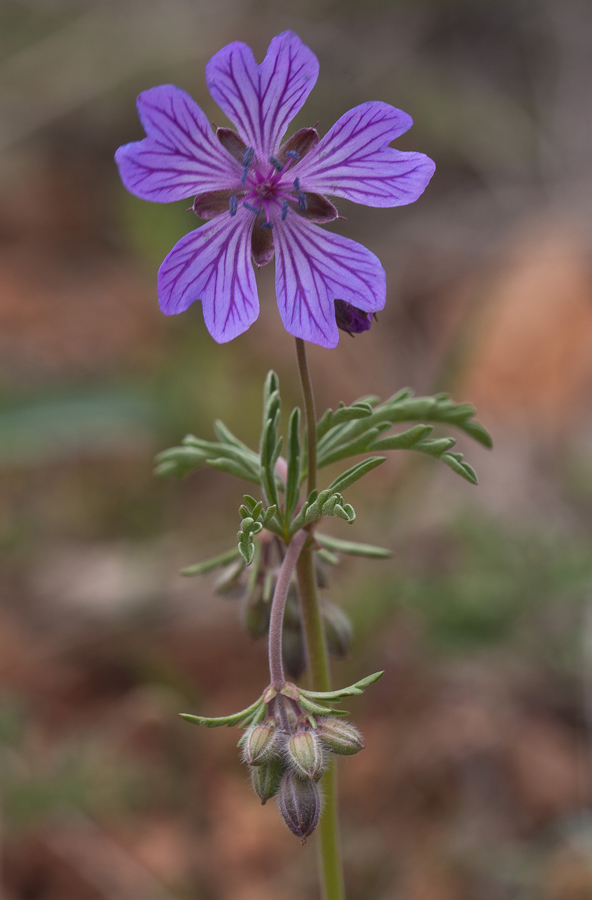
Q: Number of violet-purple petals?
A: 5